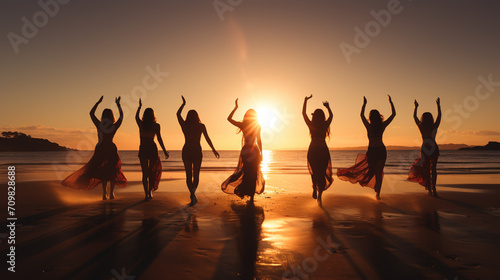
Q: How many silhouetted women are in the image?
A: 7